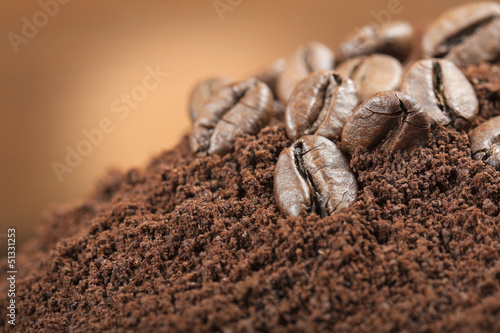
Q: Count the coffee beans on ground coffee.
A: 12